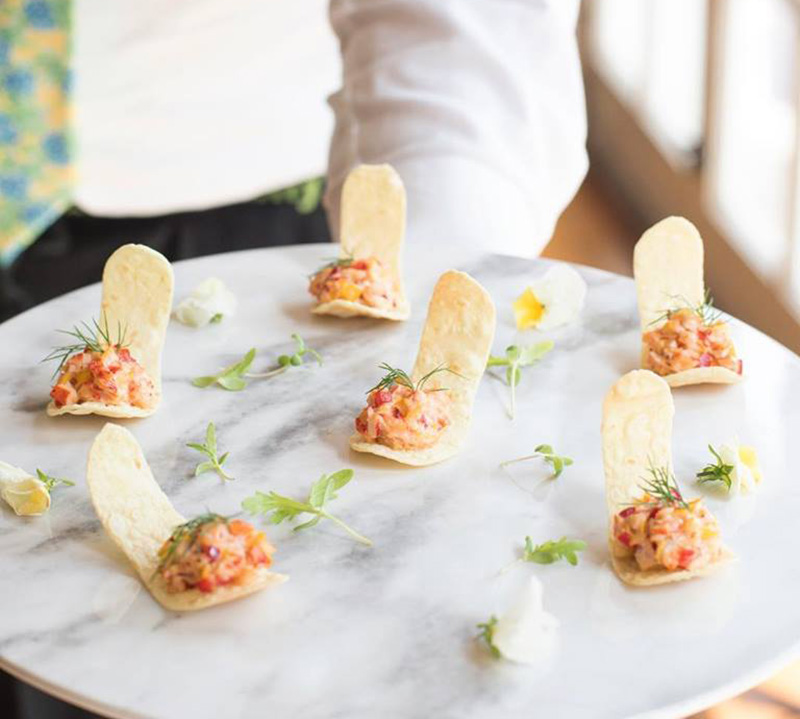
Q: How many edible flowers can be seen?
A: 5